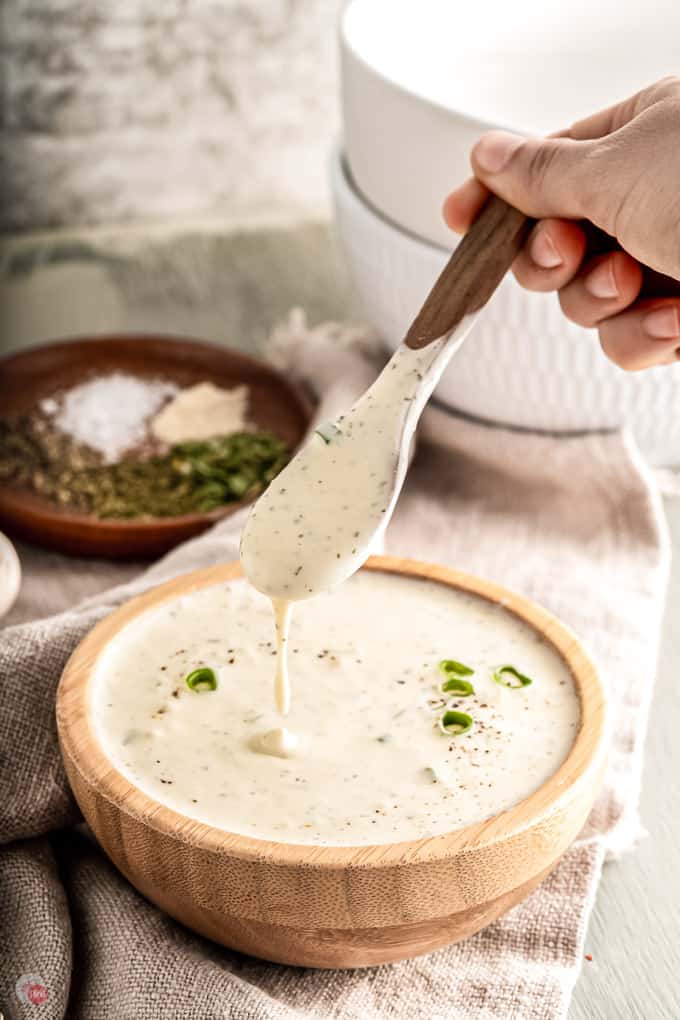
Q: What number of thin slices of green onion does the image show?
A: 5